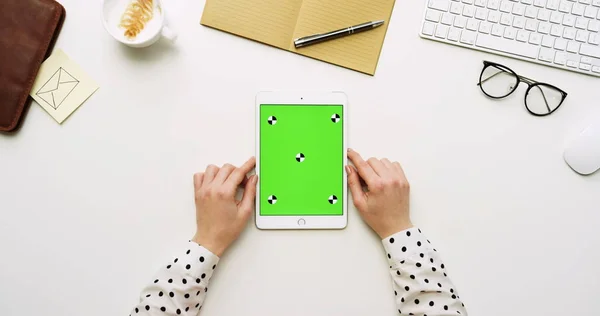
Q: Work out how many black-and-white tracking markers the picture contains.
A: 5